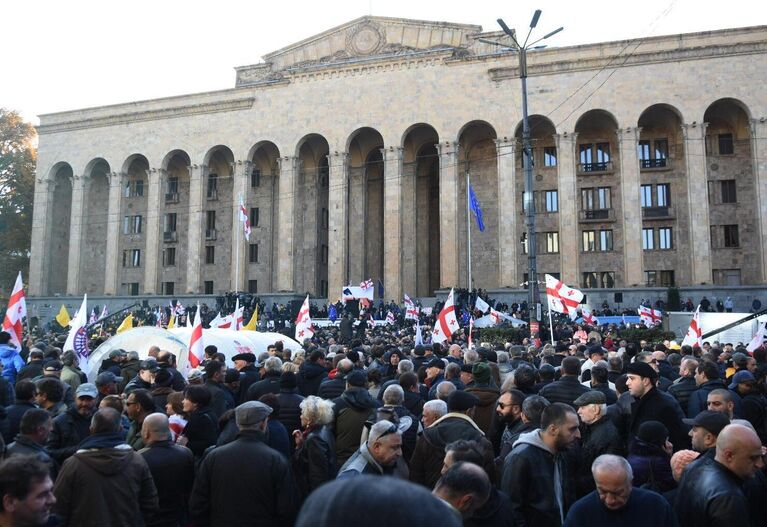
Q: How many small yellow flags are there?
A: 4